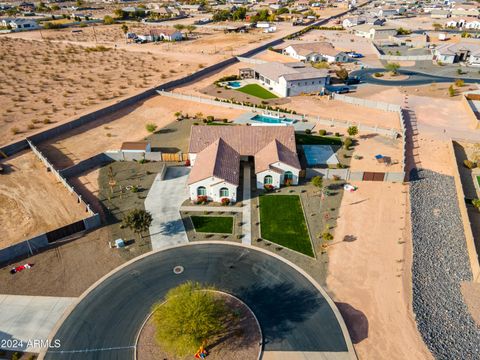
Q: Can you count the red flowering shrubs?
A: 4